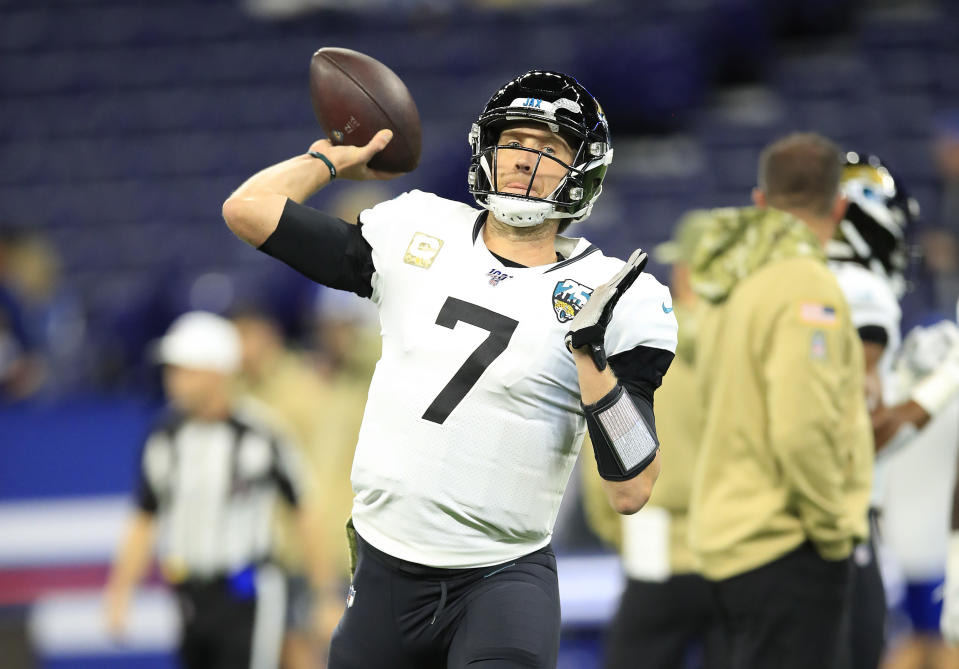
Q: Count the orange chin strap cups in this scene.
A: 0